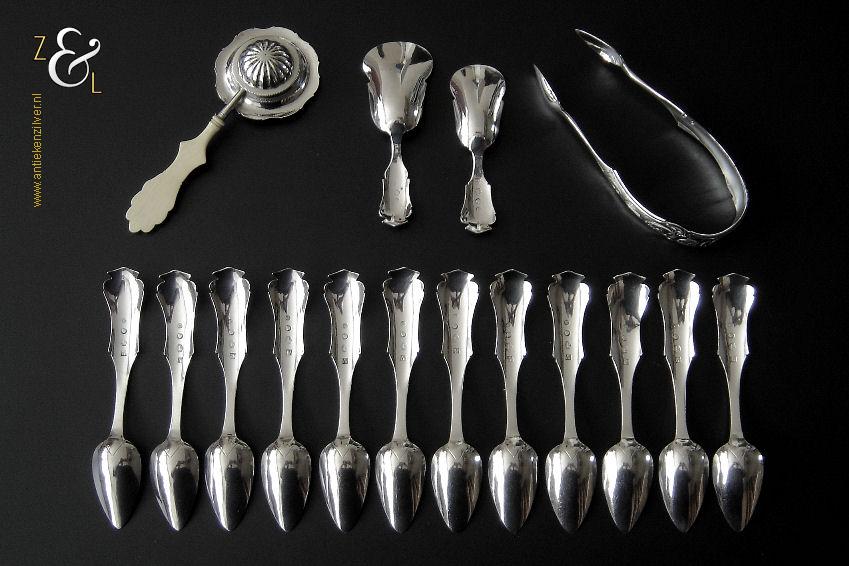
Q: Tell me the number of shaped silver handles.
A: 14